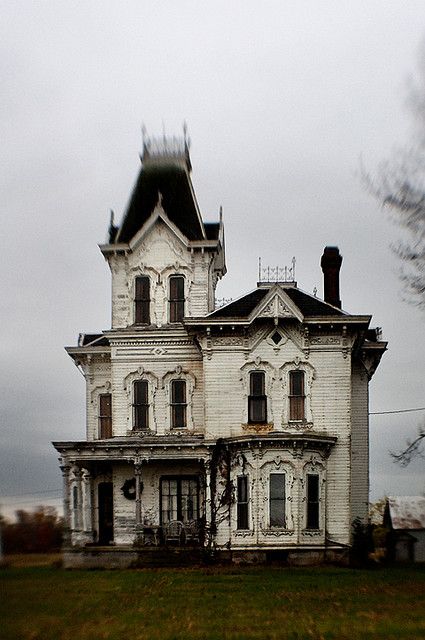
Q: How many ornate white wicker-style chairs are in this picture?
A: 2